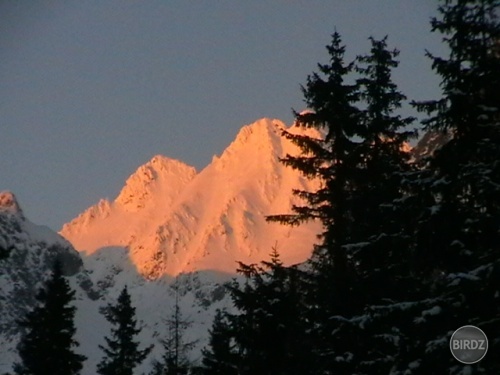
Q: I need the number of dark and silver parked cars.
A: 0